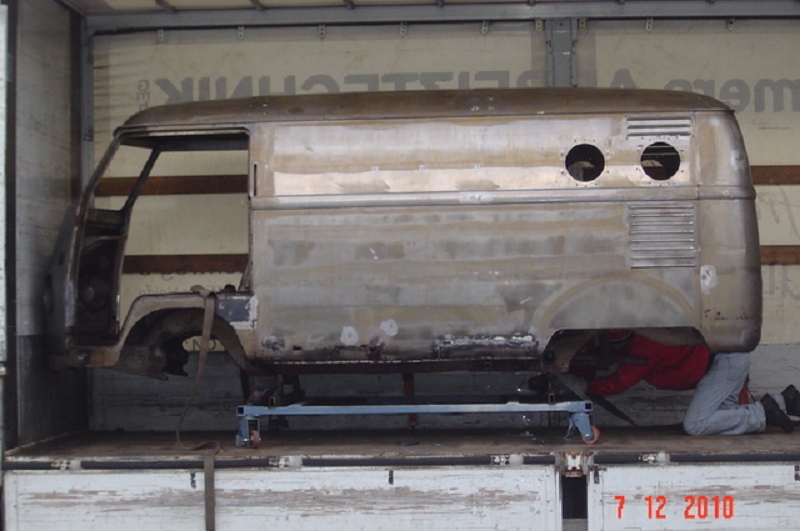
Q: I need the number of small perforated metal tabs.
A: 9